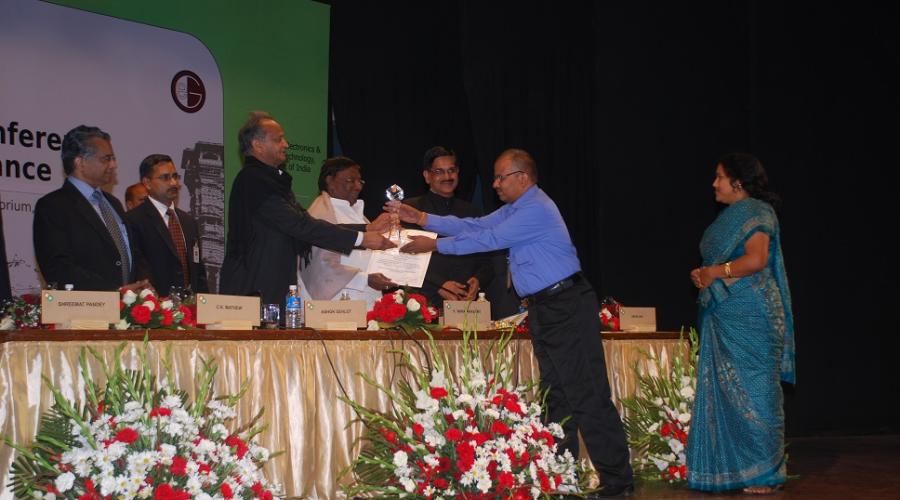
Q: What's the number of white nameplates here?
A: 5